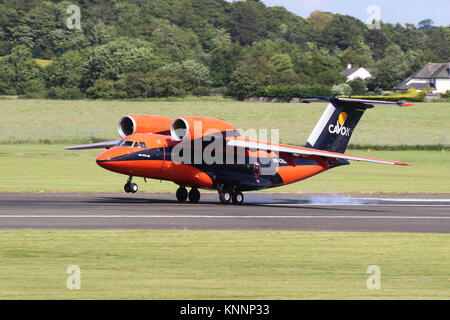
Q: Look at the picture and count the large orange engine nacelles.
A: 2